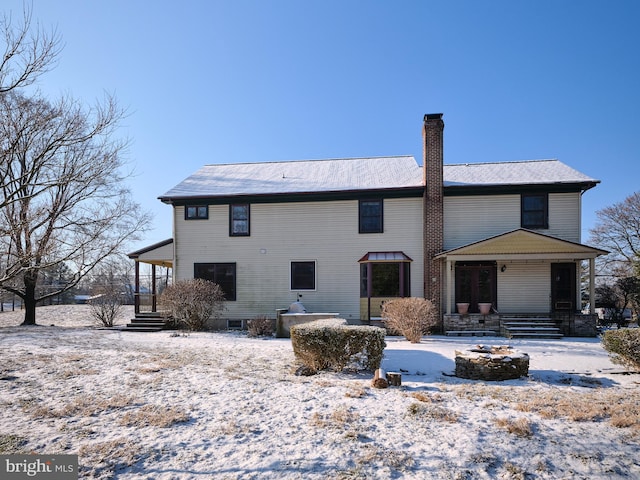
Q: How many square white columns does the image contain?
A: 2